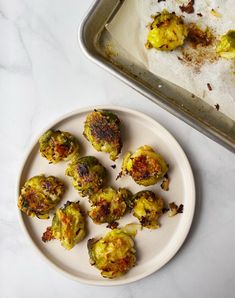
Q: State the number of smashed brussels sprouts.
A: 11